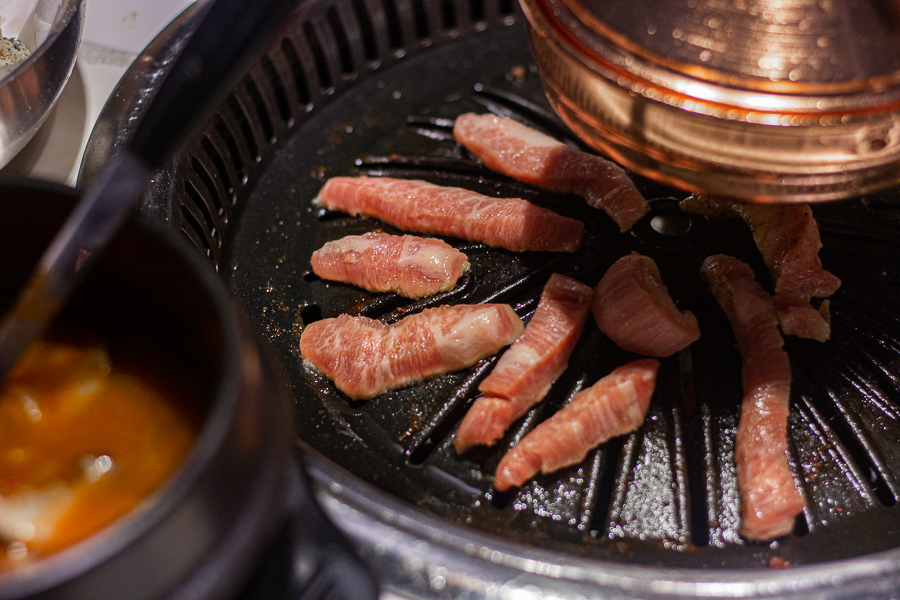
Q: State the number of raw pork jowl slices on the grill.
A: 9